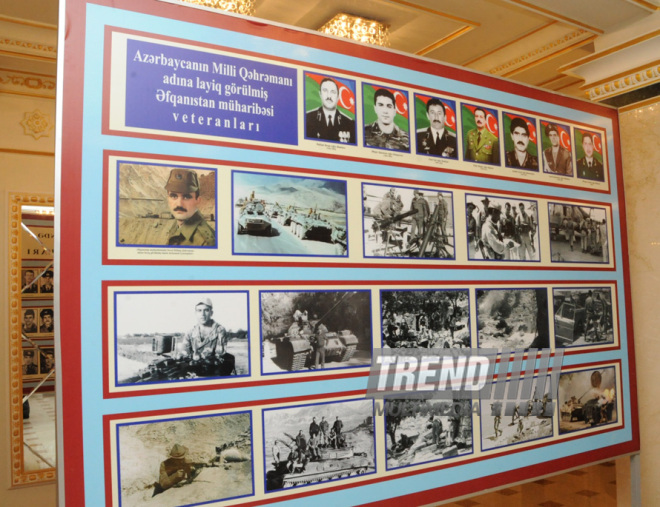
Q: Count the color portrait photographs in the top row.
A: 7